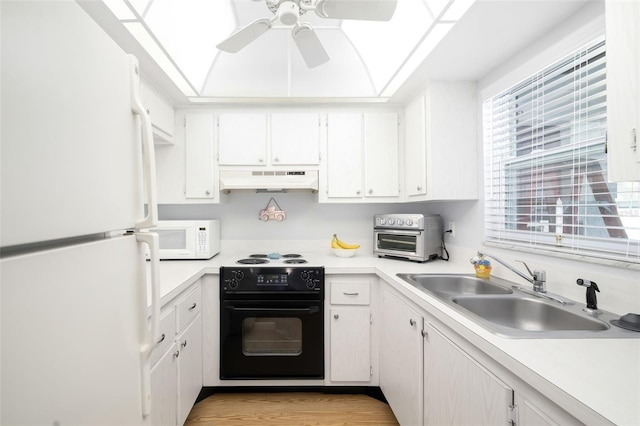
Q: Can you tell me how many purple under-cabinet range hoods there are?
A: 0